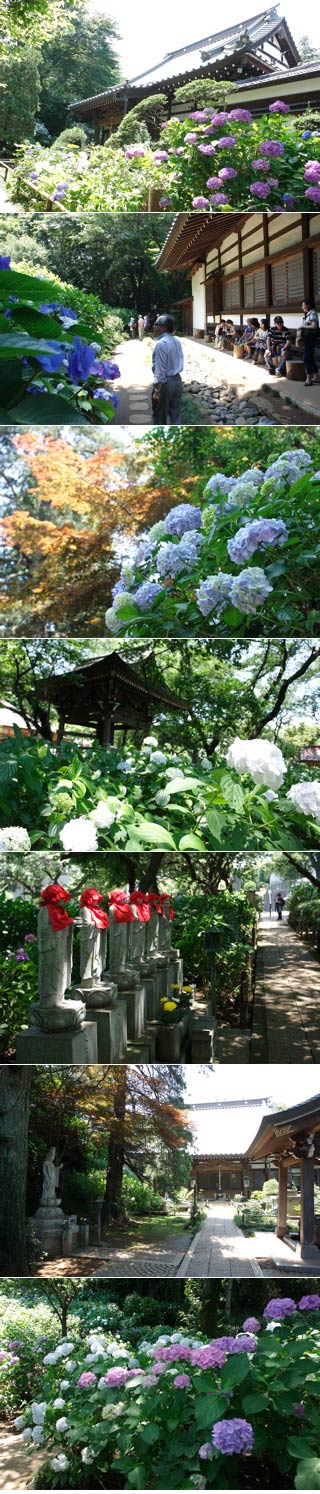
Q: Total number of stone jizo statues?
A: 6